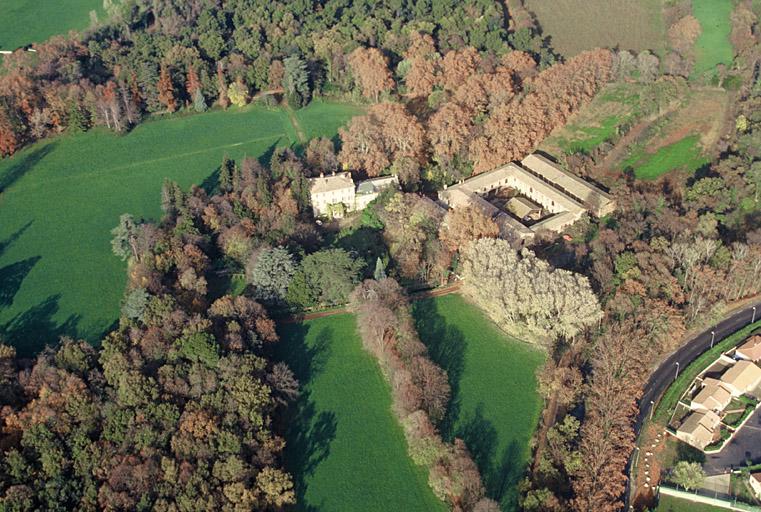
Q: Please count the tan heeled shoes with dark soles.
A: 0